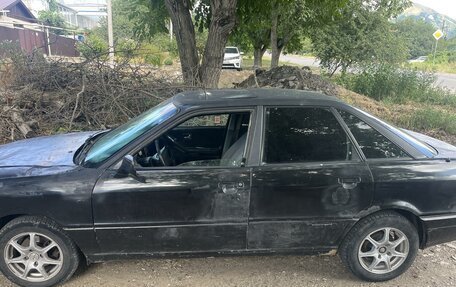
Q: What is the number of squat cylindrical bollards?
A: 0